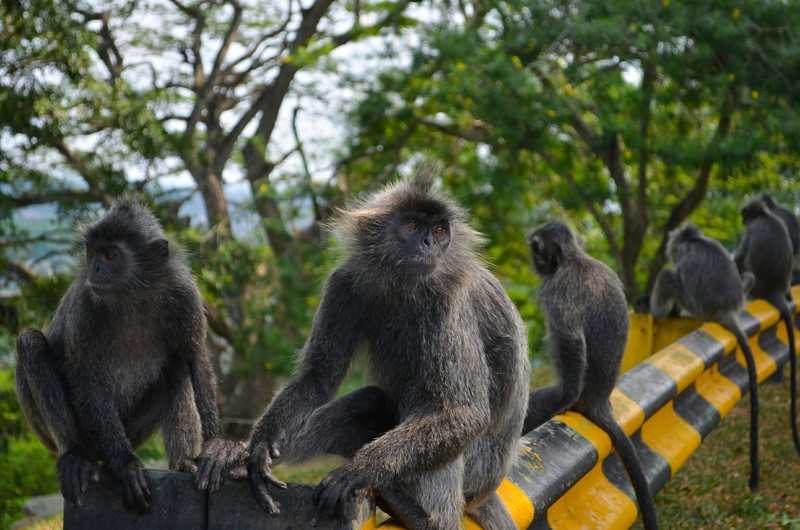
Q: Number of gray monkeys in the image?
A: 6